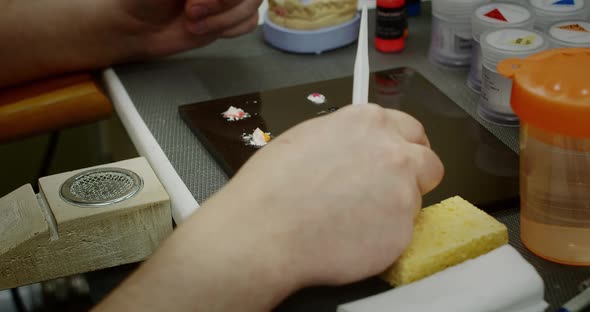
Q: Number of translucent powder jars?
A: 5